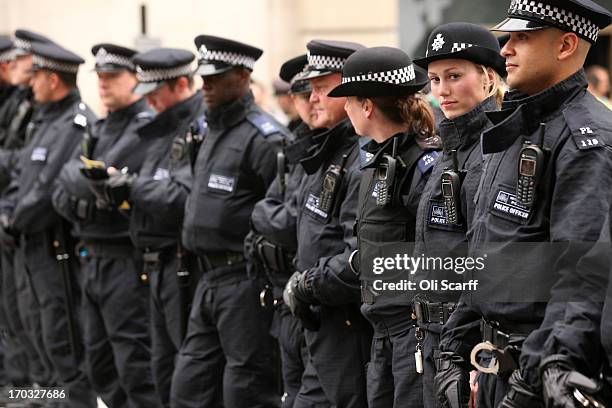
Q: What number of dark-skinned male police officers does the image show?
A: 1